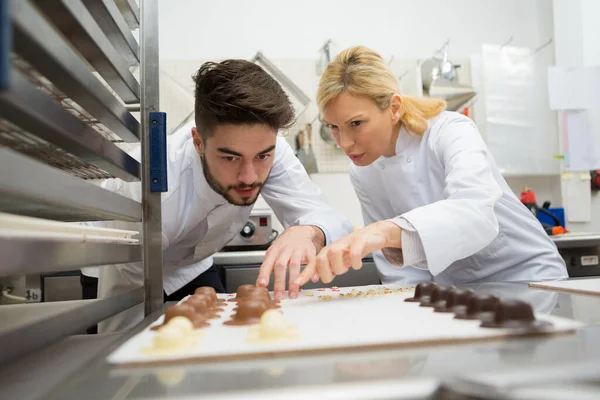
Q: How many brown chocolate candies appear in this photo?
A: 15